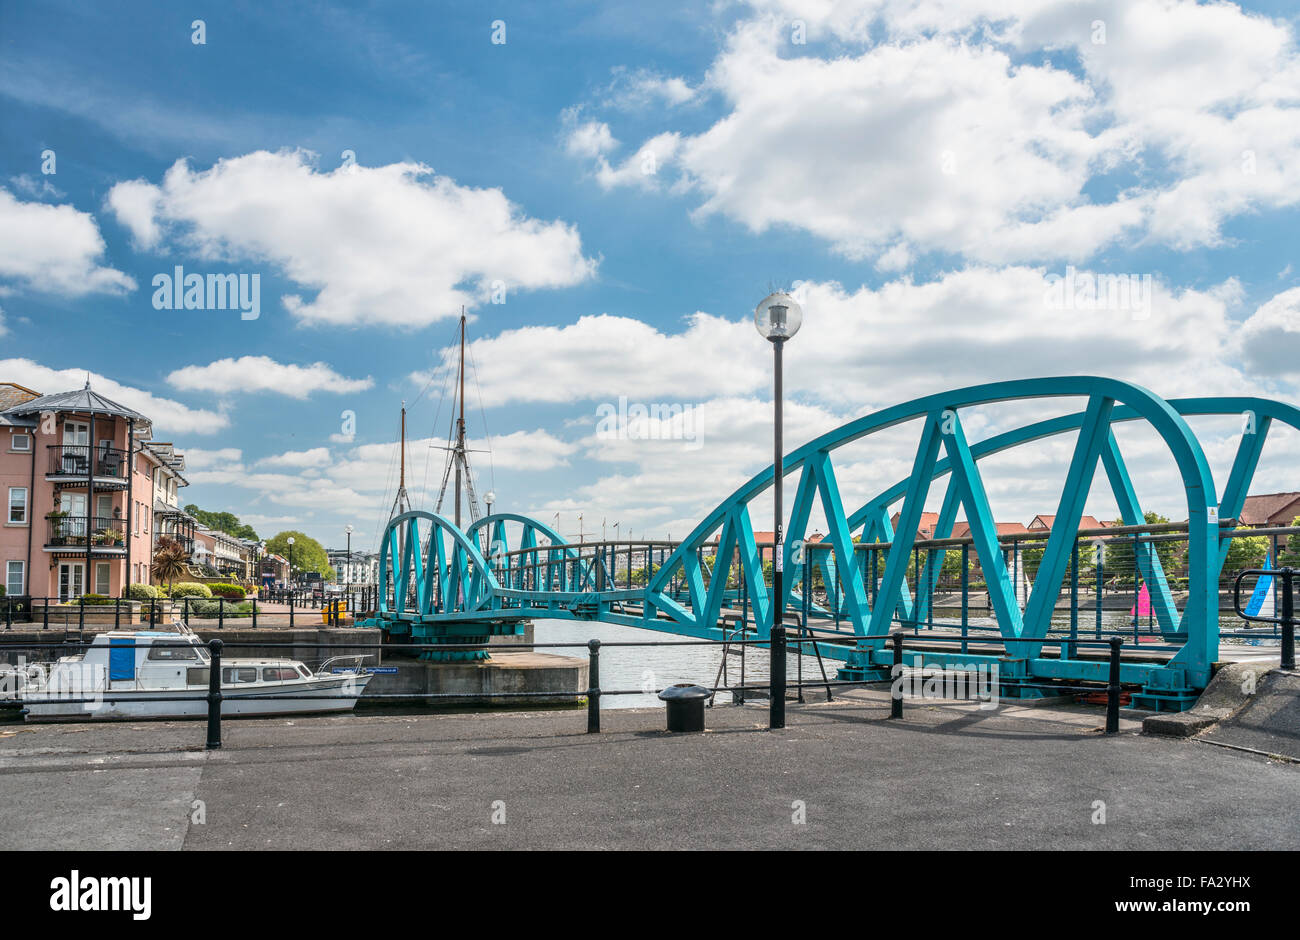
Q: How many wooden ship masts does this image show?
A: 2